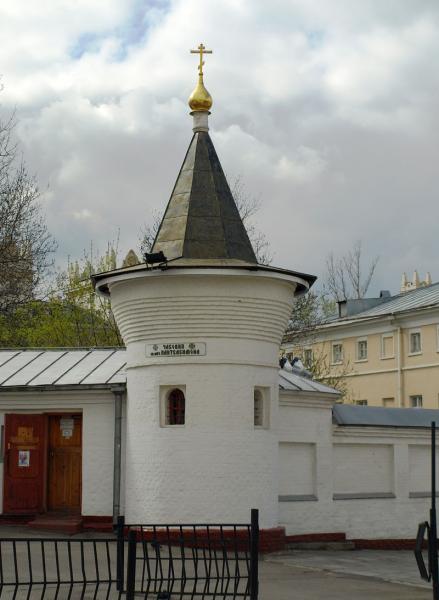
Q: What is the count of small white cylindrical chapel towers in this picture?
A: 1